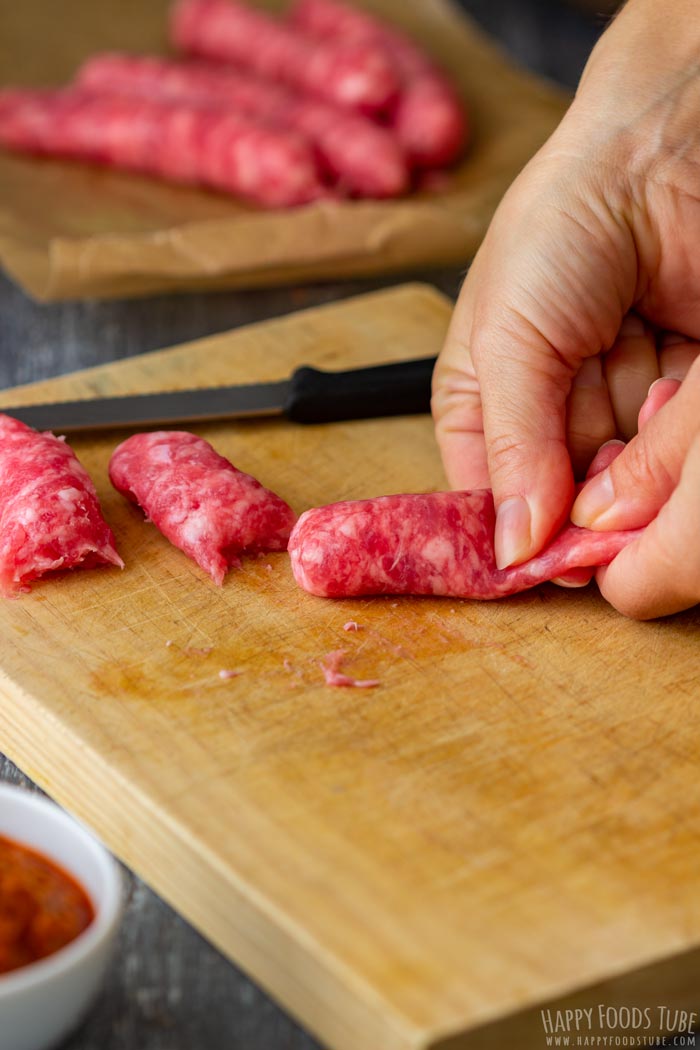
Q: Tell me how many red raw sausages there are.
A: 7